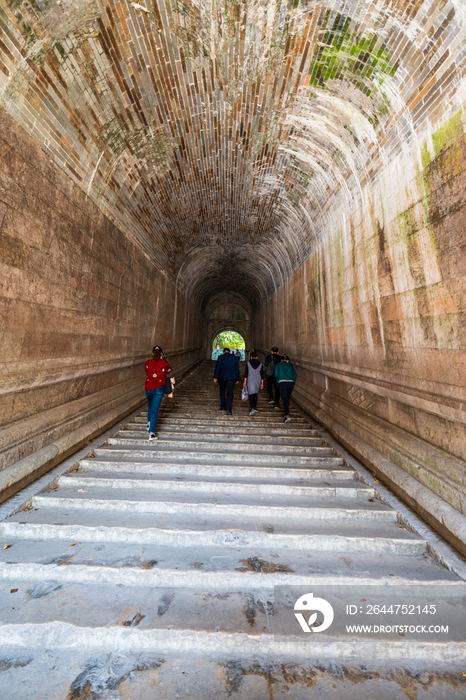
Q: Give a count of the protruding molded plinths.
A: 2